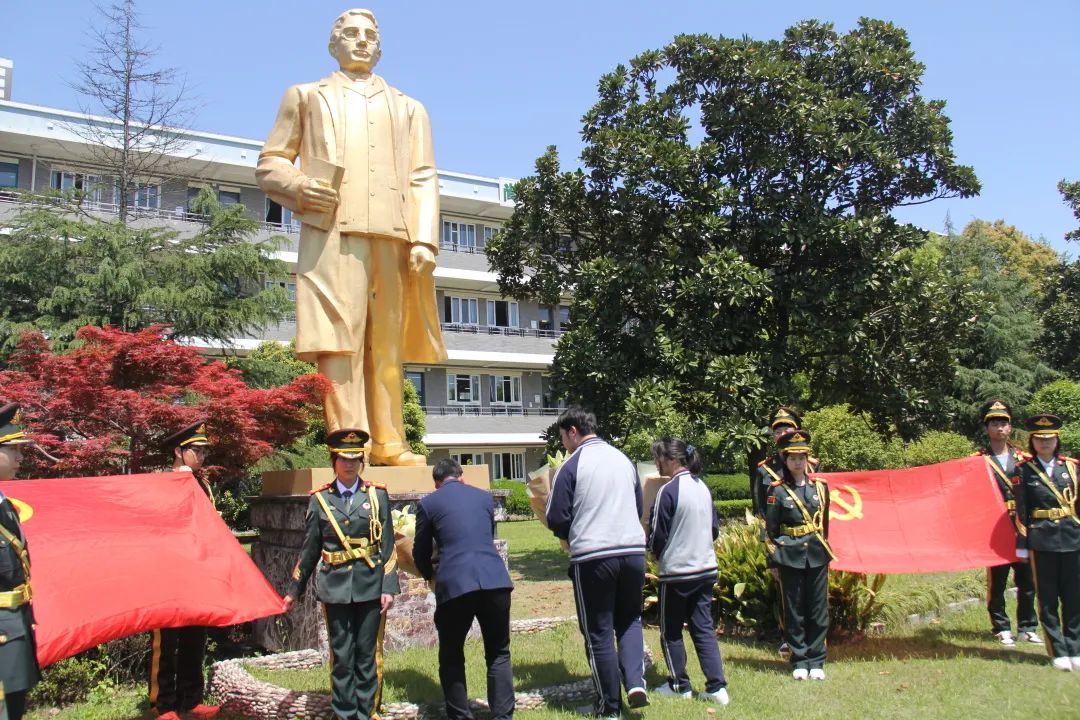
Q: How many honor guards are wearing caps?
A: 7